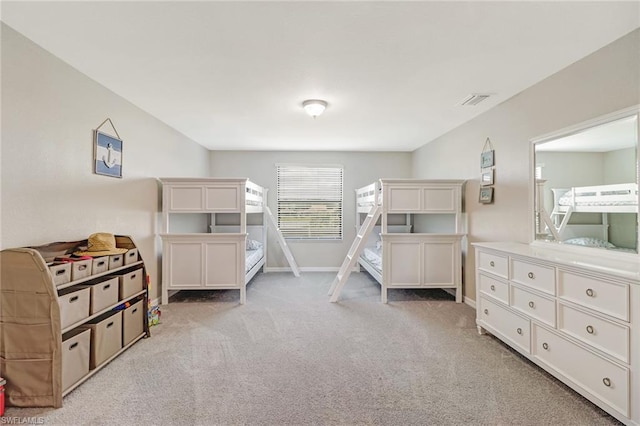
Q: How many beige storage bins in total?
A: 11